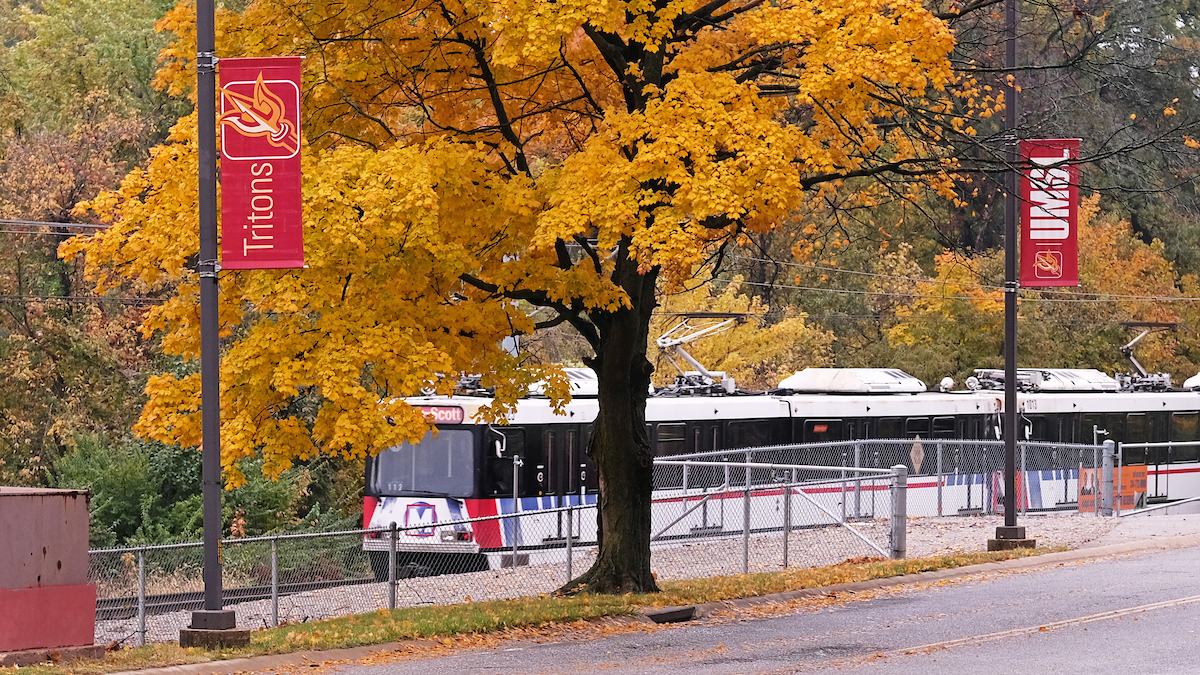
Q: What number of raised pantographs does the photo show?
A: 2